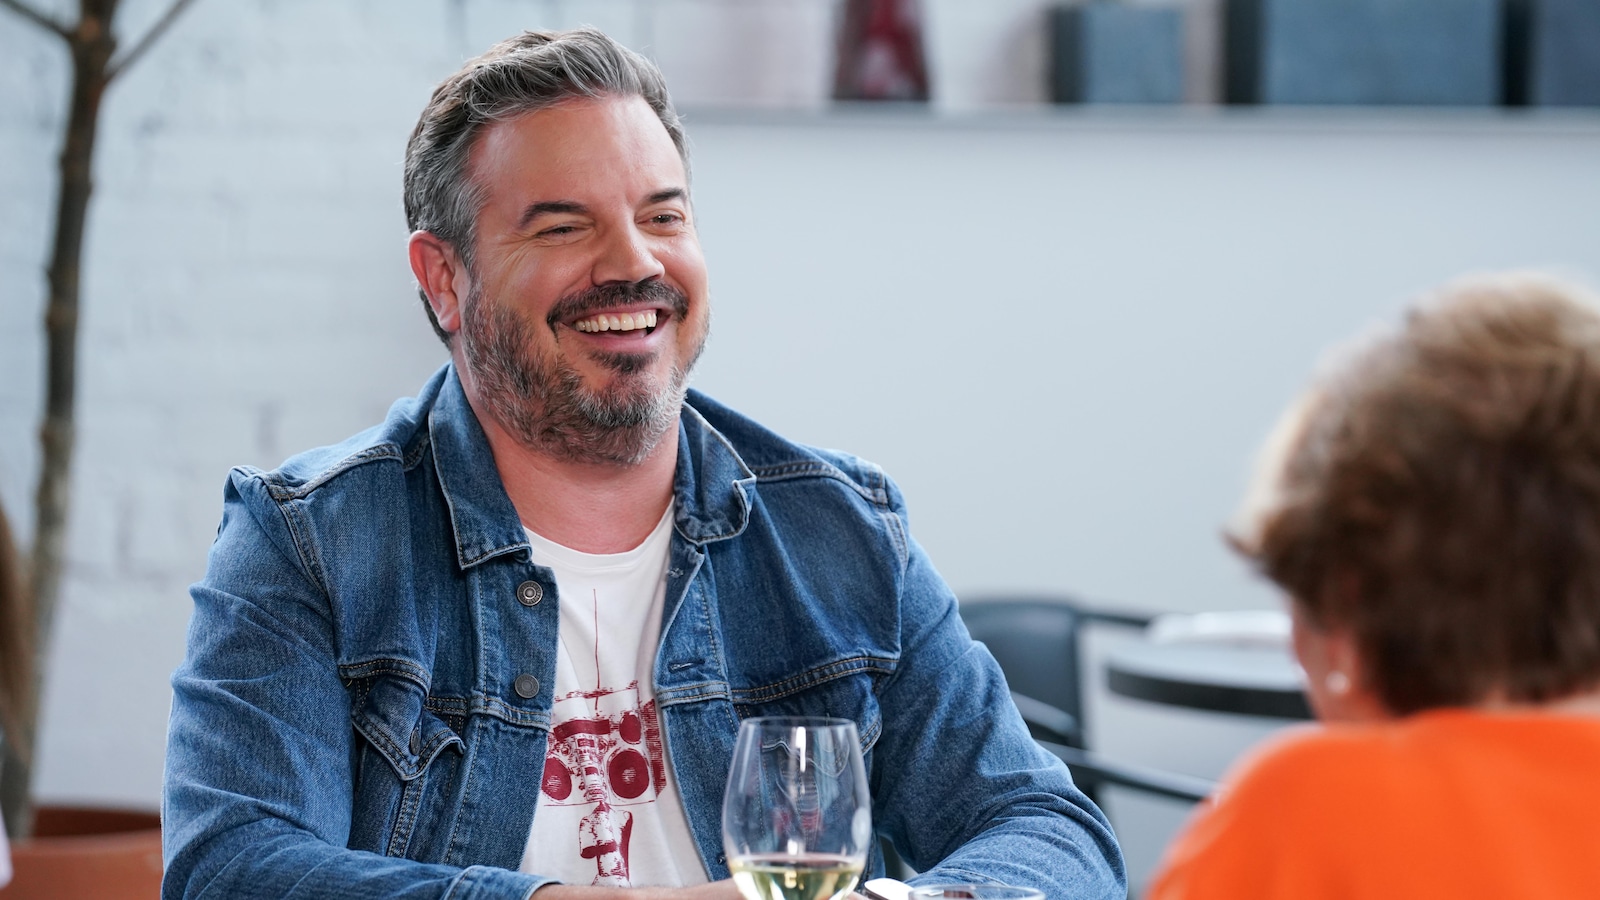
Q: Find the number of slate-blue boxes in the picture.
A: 3